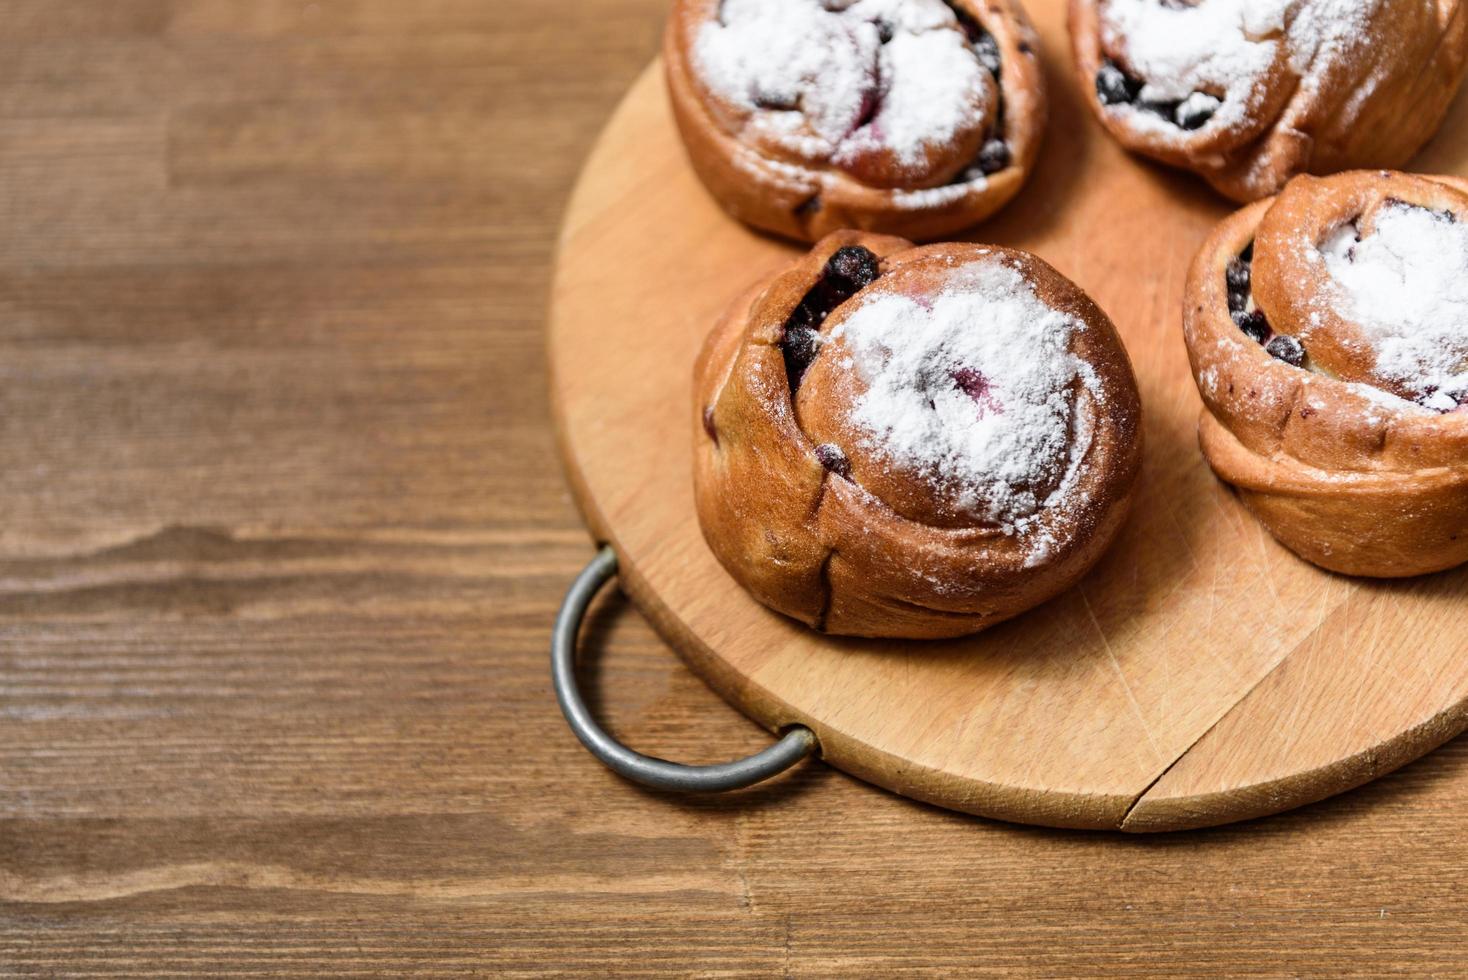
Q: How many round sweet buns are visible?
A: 4